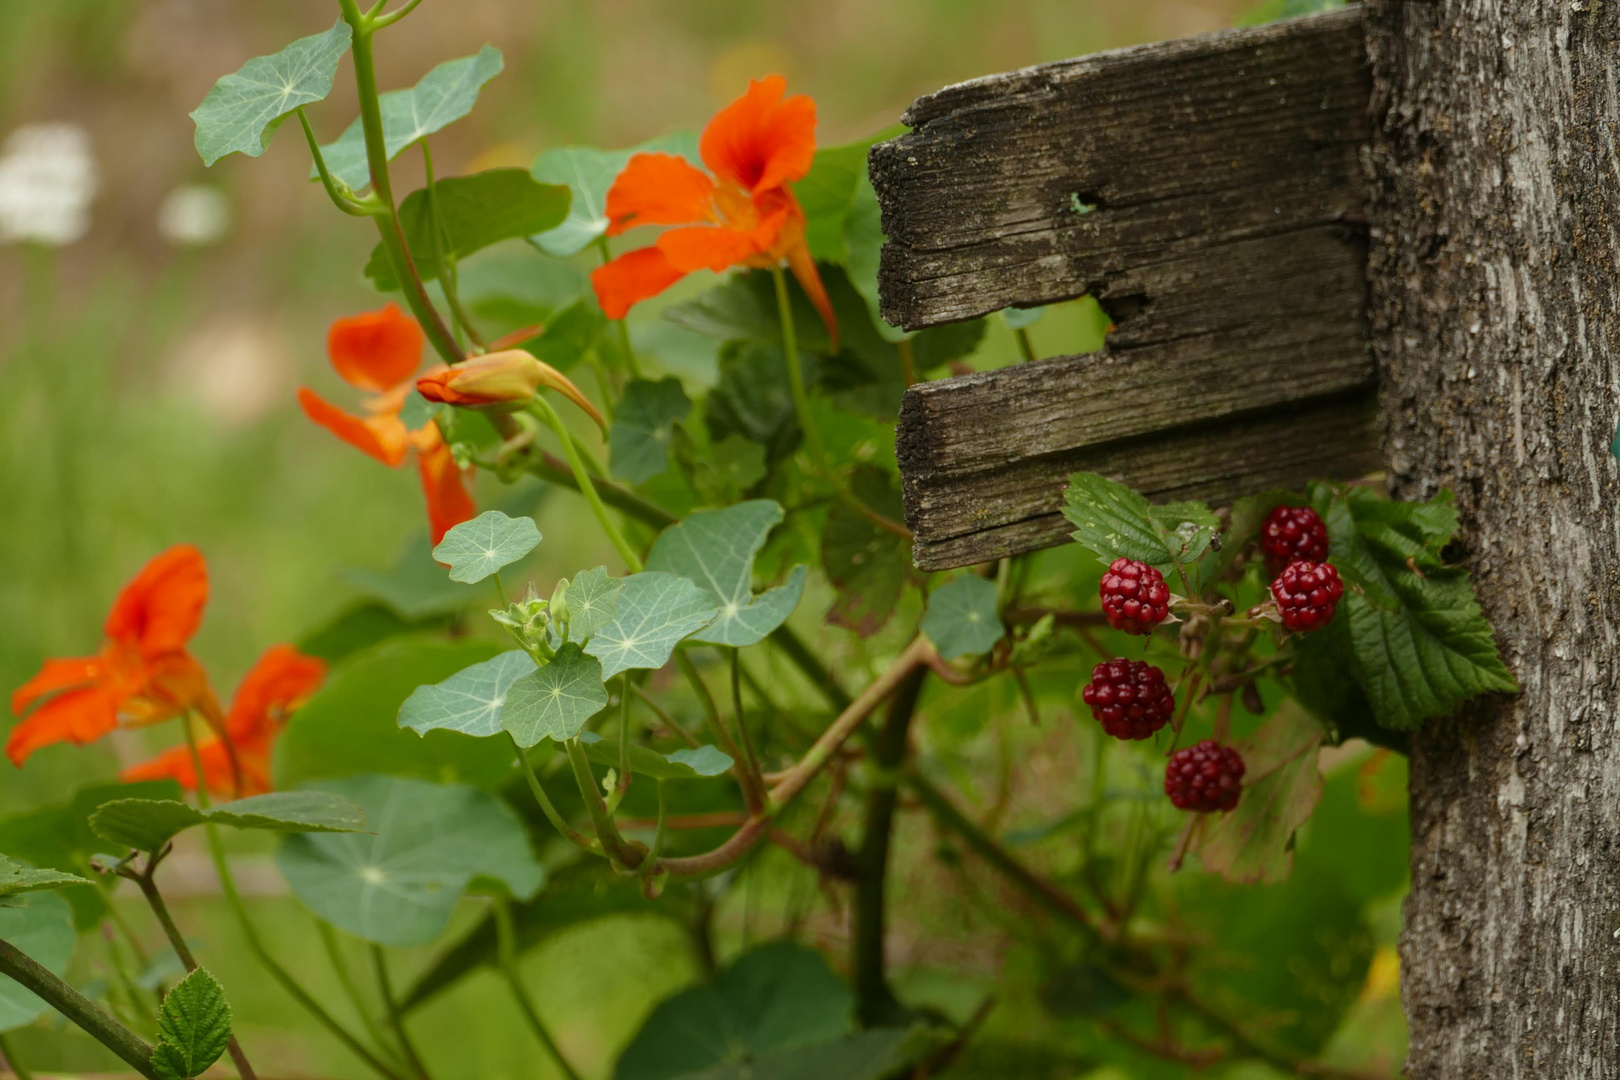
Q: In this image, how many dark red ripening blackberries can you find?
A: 5